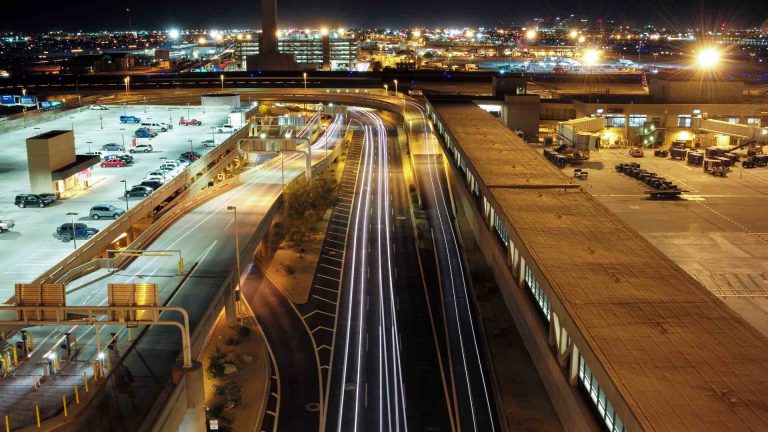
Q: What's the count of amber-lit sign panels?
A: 2